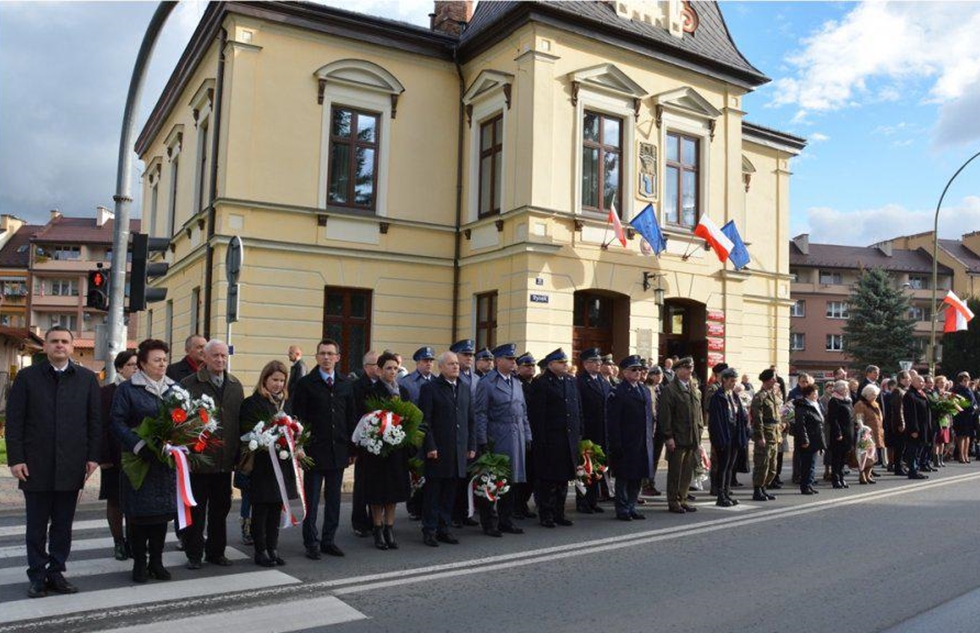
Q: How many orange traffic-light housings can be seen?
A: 0